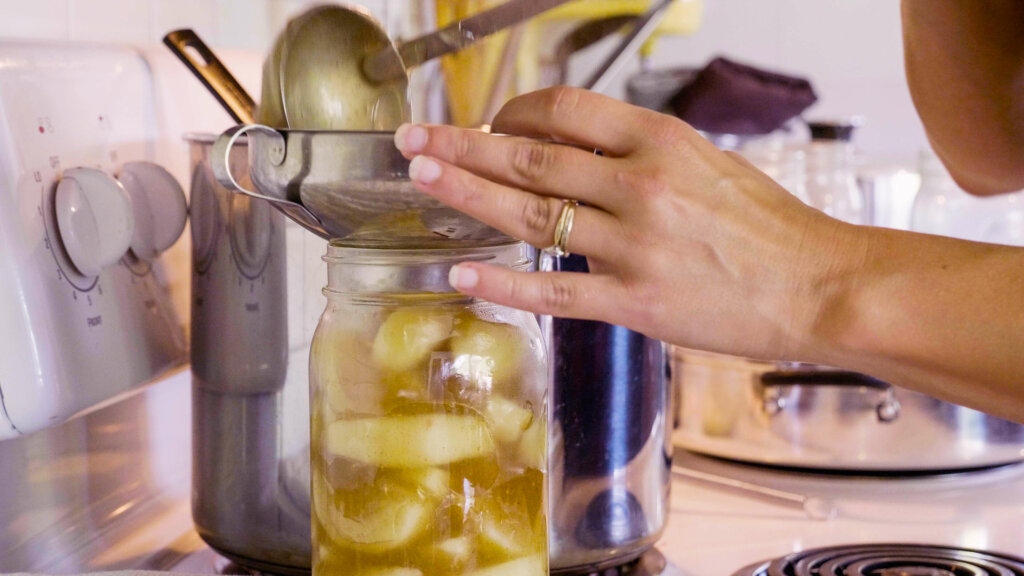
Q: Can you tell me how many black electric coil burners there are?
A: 1